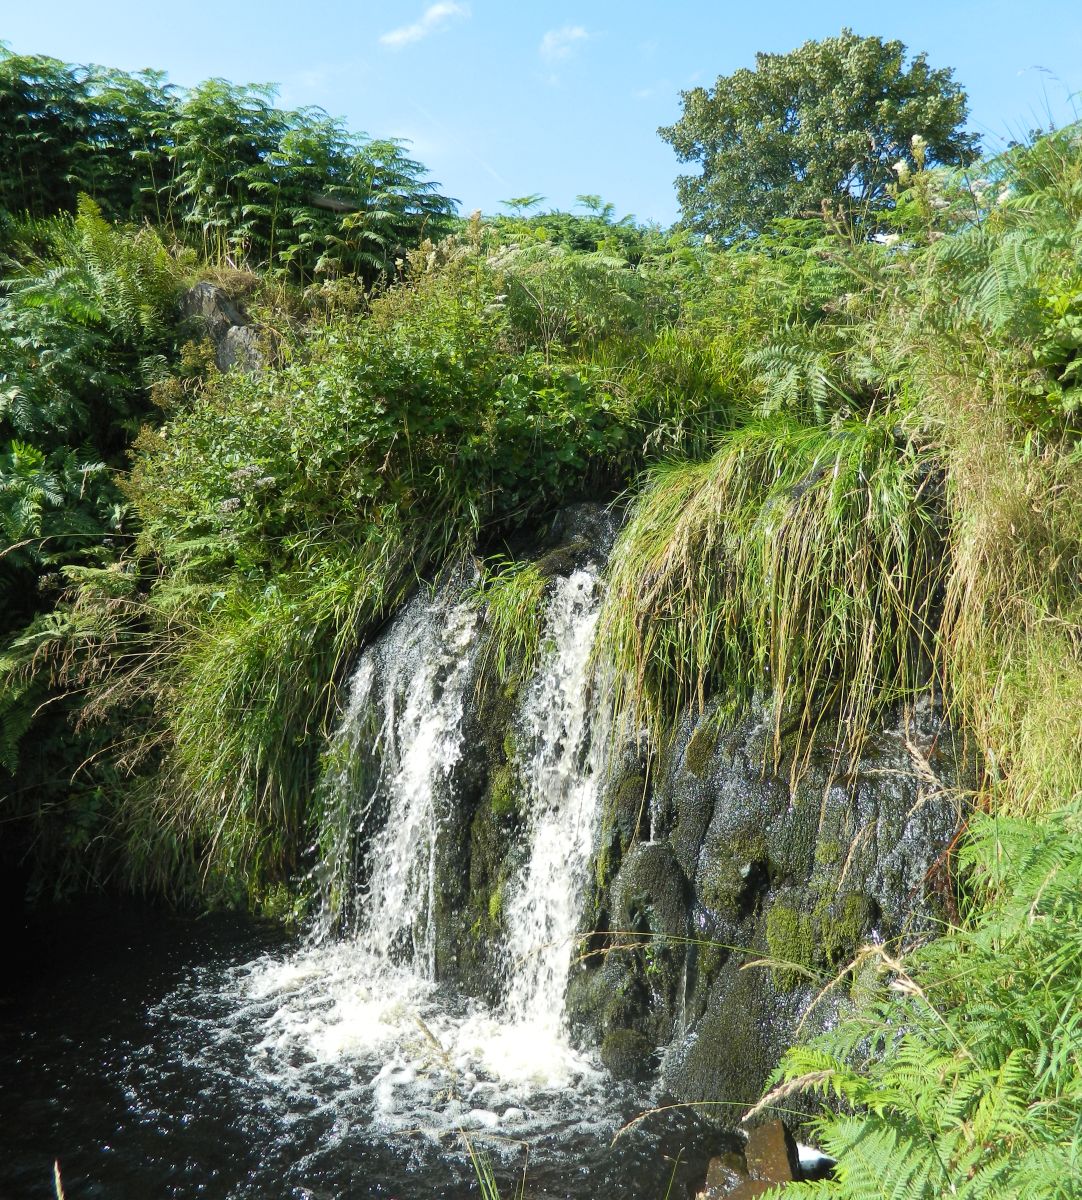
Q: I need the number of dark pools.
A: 1